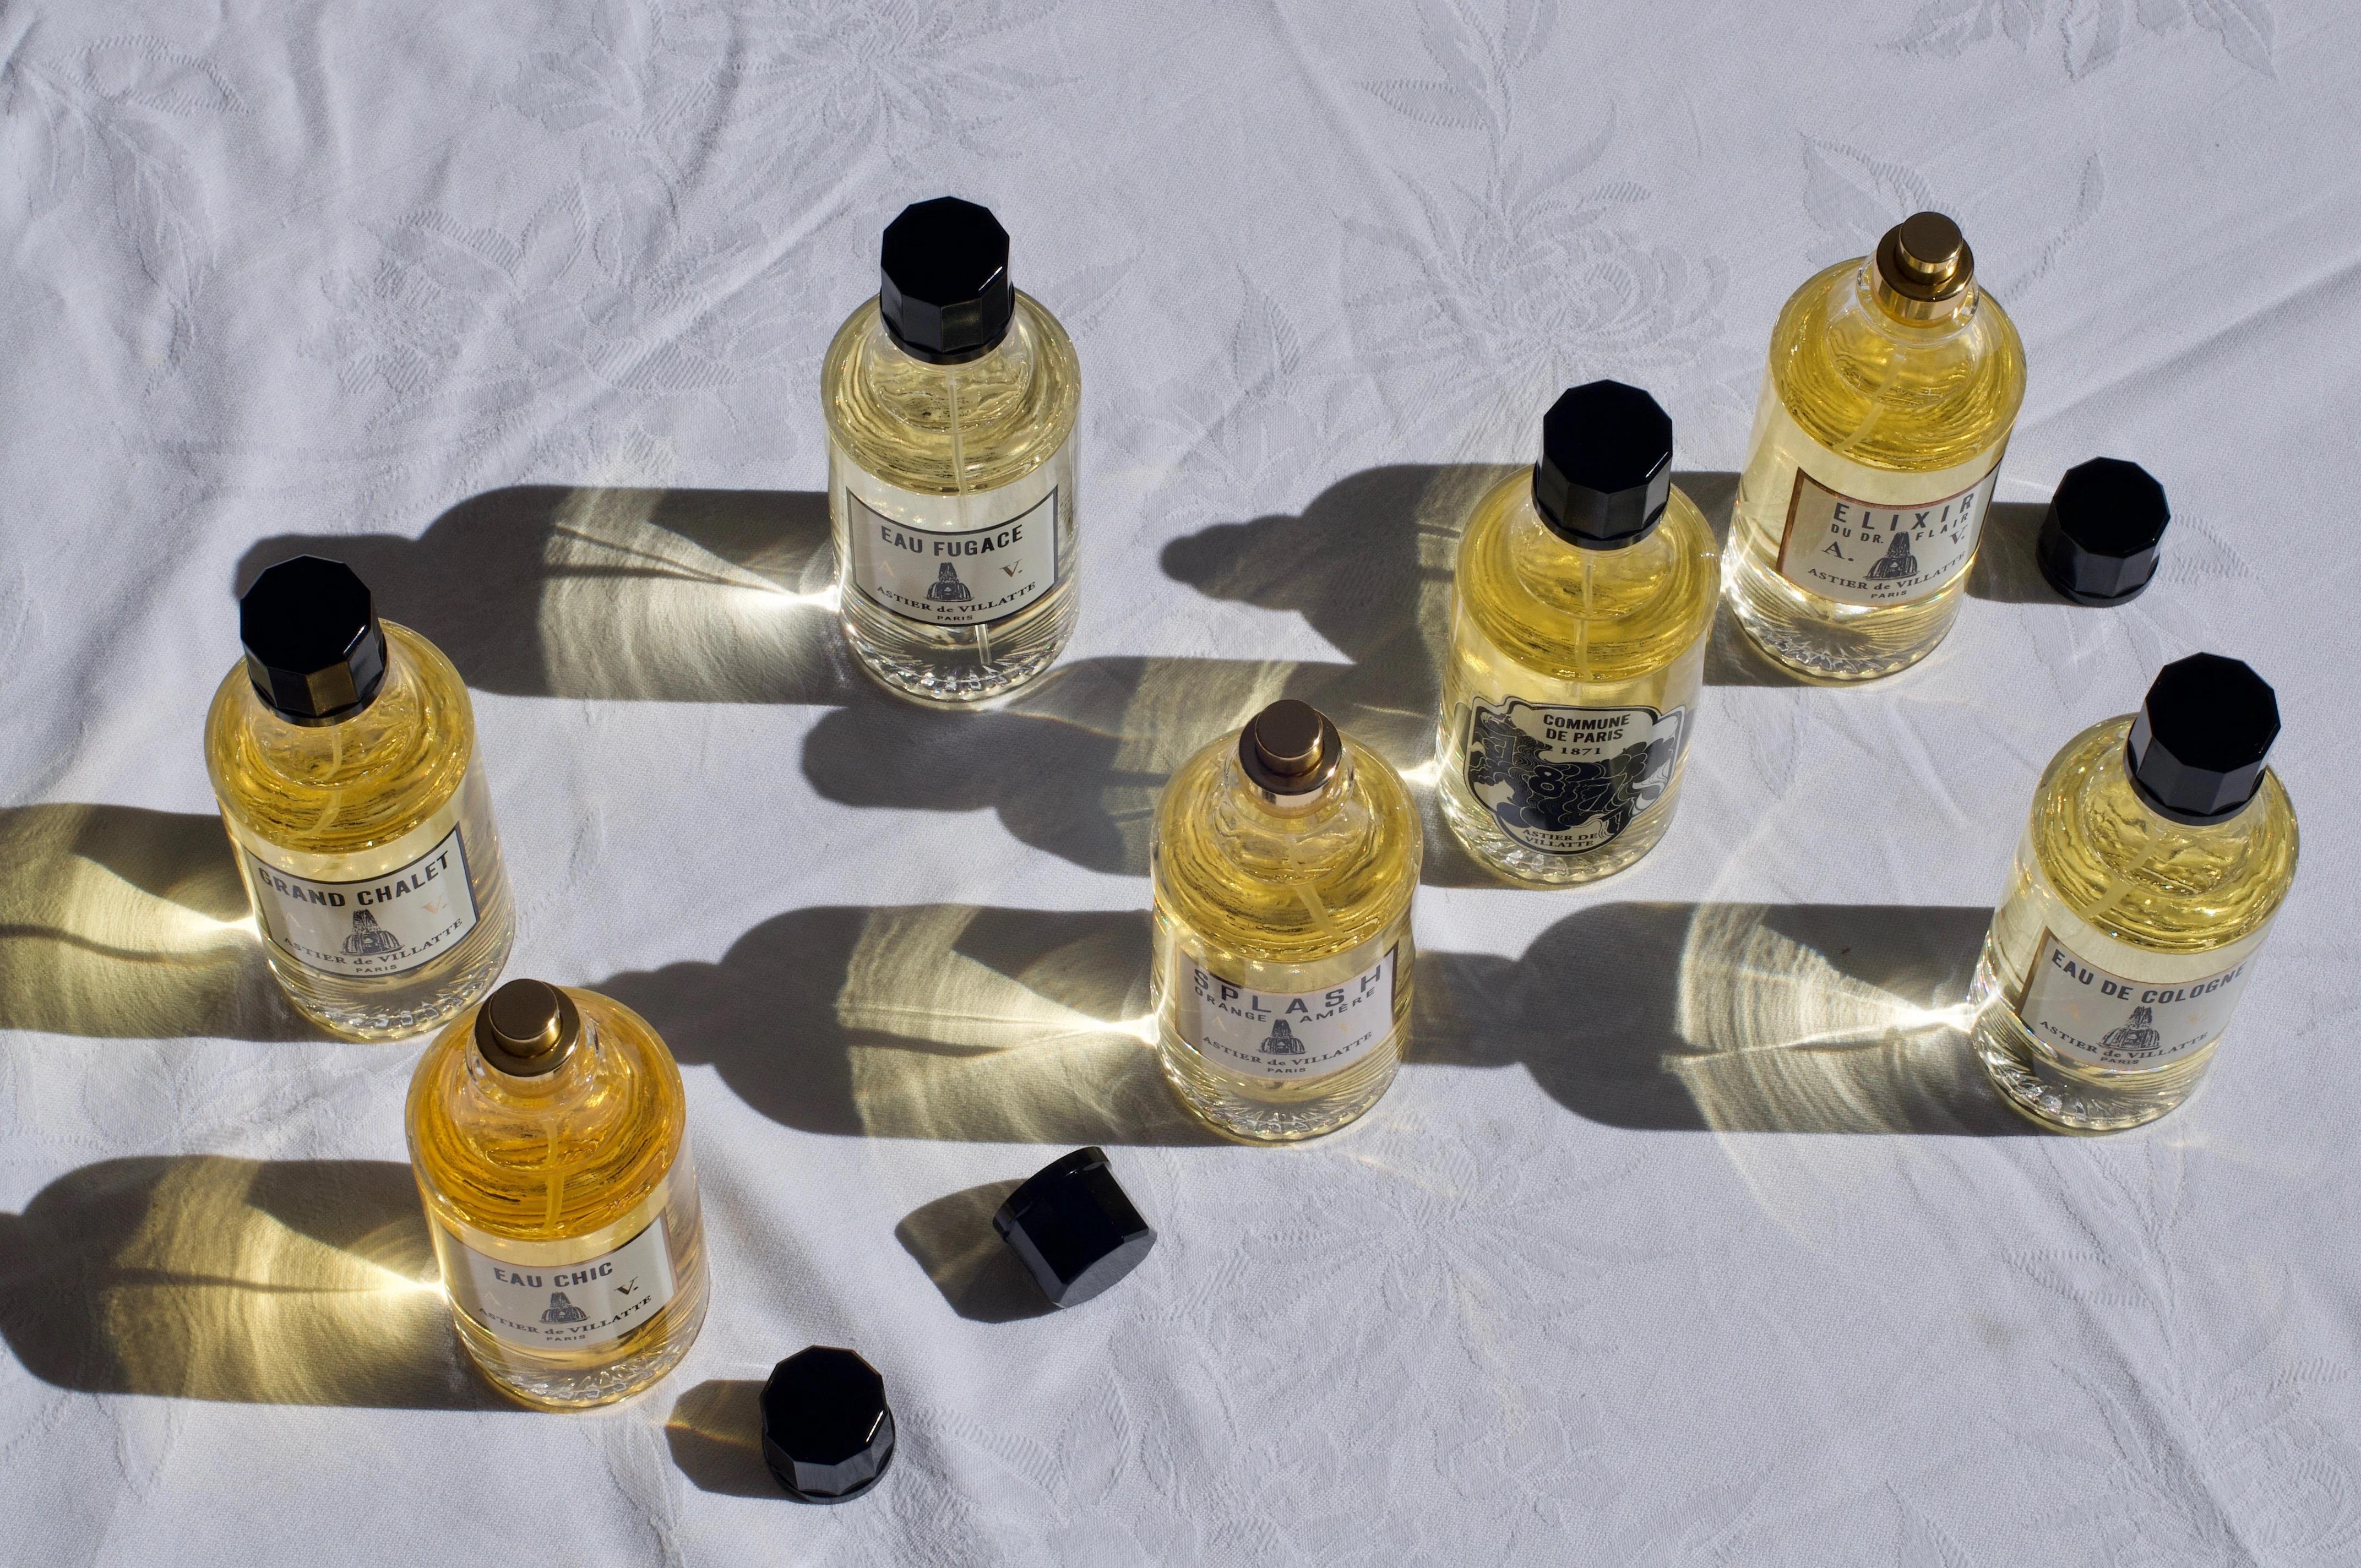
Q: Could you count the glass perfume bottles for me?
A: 7